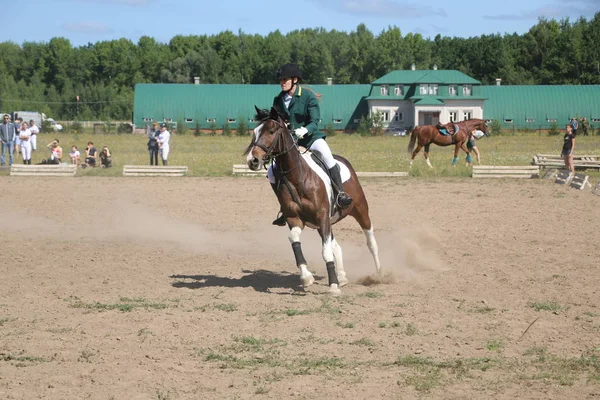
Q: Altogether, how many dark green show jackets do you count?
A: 1